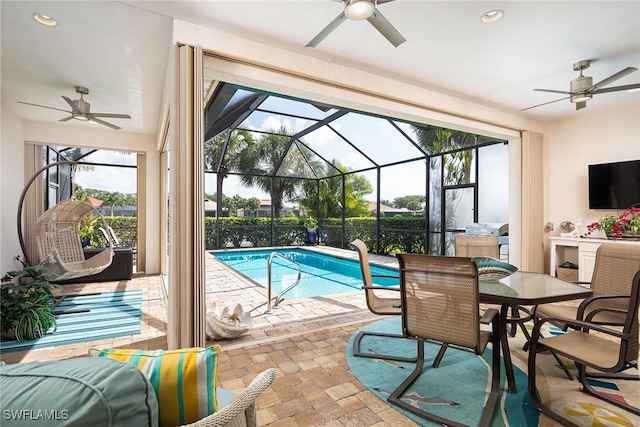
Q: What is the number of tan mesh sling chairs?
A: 5